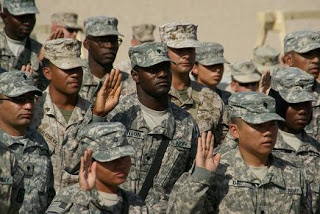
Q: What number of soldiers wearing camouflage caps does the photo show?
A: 15